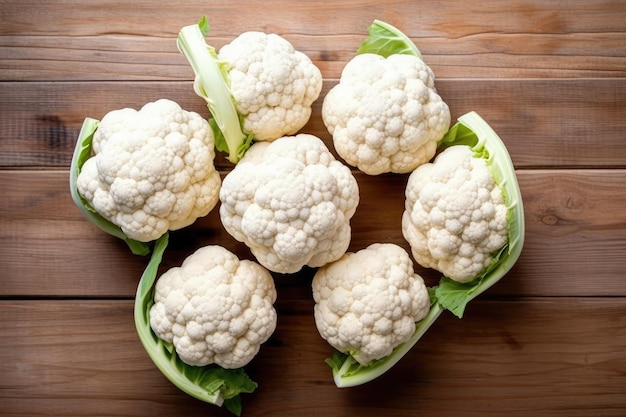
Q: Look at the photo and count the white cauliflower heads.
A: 7